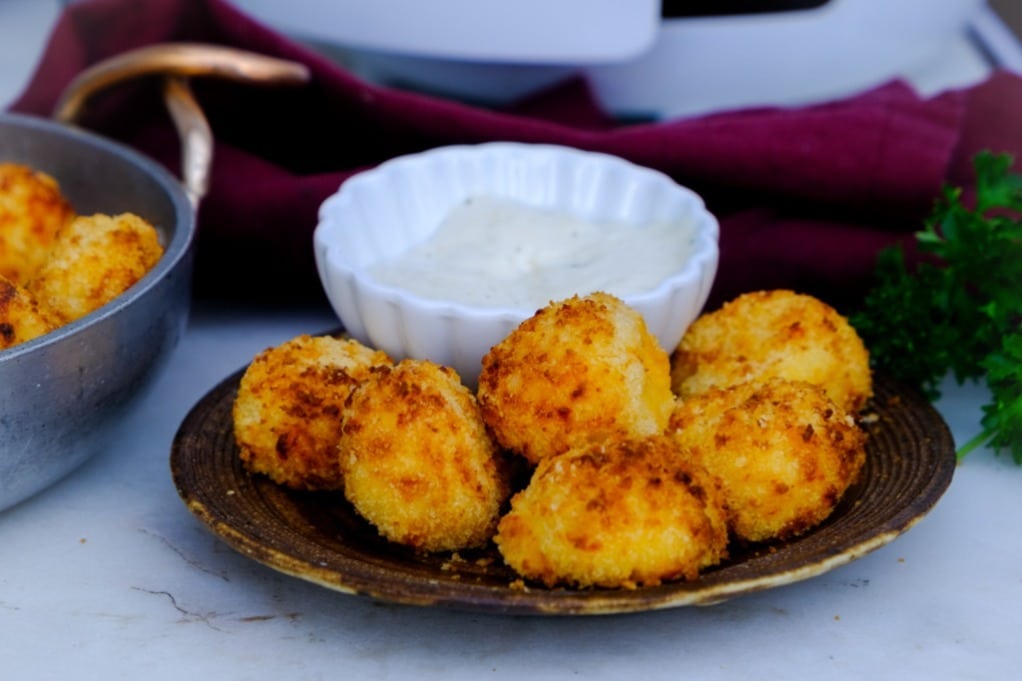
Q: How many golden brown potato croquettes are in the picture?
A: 9